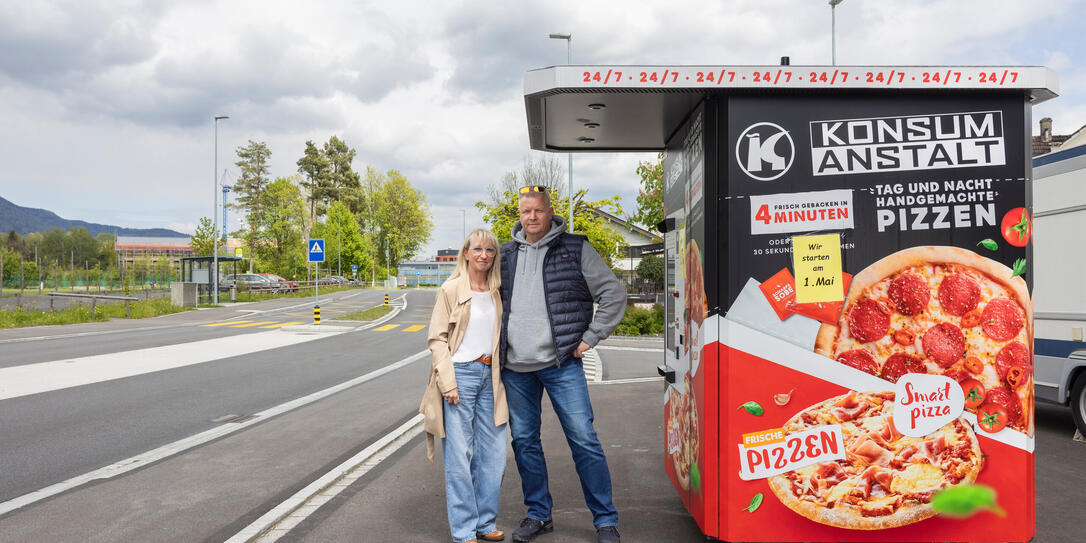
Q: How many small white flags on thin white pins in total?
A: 0